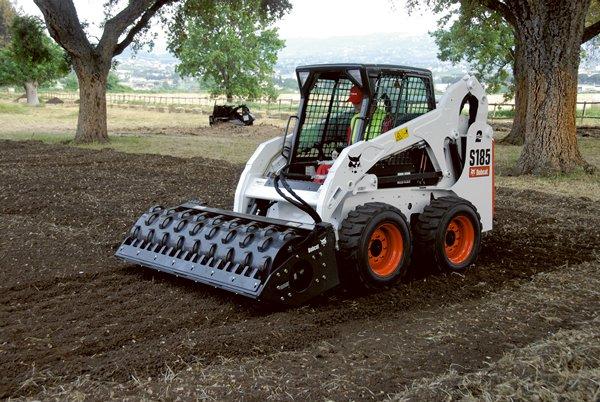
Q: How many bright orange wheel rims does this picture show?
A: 2